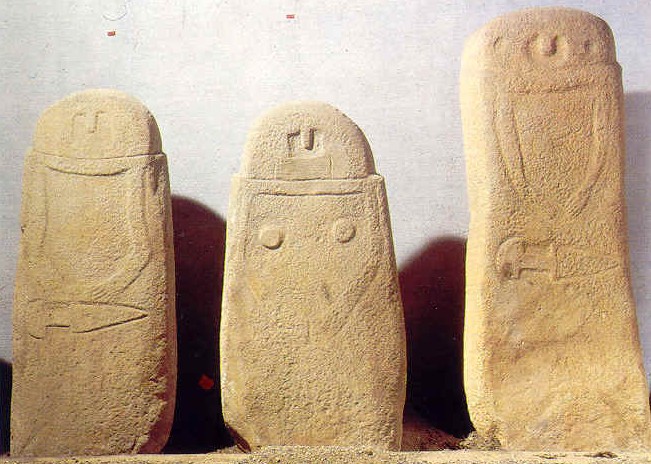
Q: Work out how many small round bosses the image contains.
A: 2